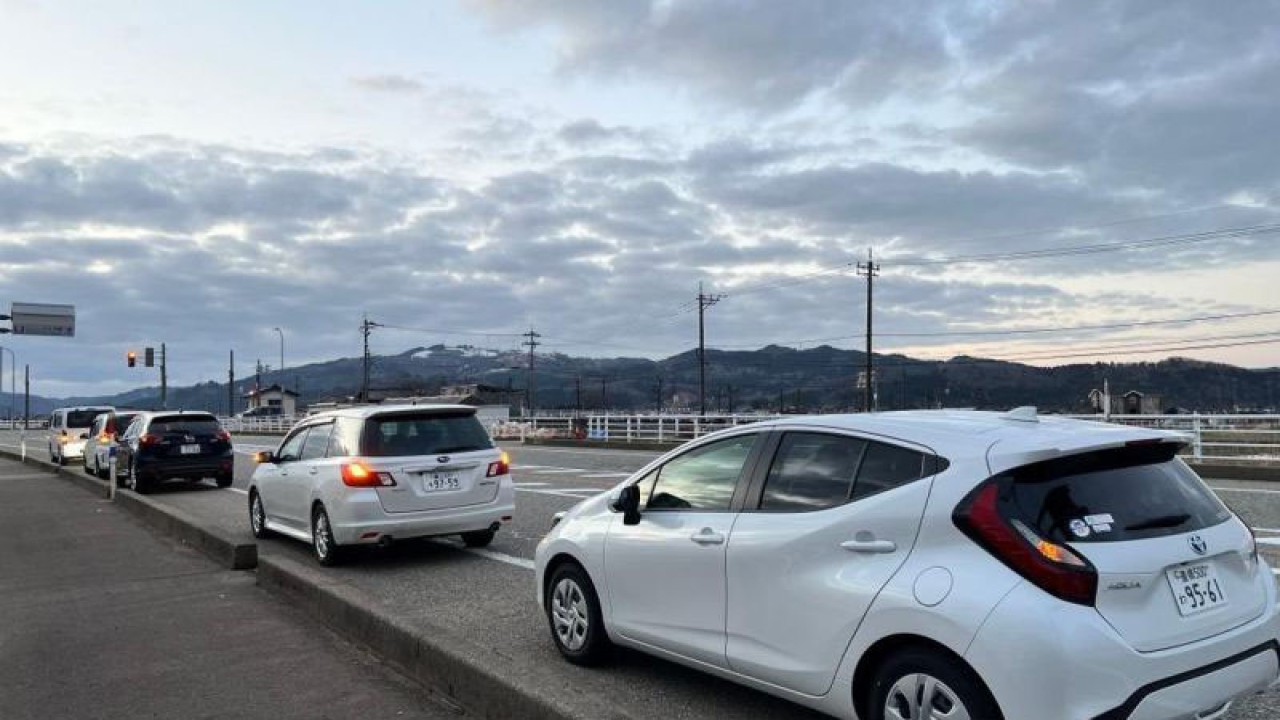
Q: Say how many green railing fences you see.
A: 0